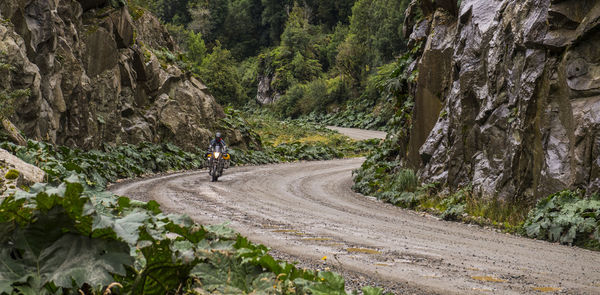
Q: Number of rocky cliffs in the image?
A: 2